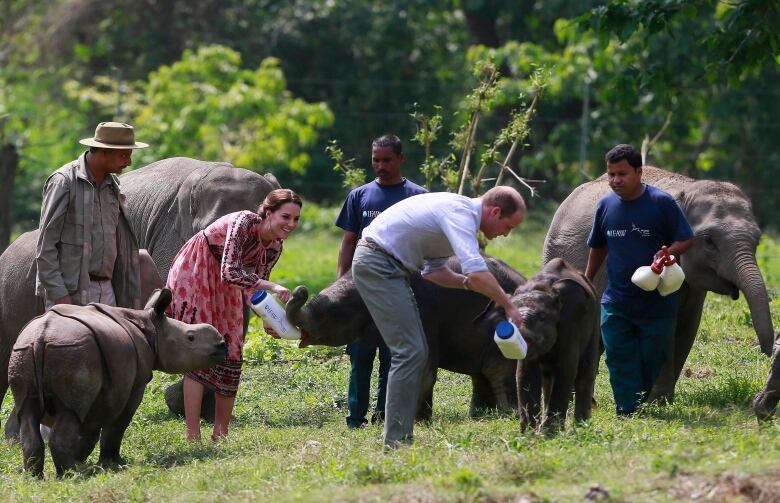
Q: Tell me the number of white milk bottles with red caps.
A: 2